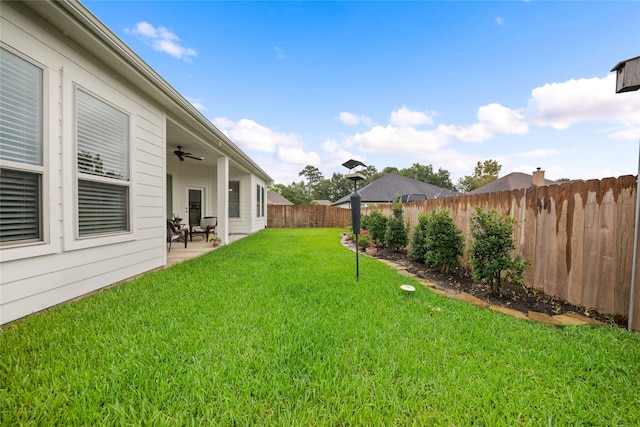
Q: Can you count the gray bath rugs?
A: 0